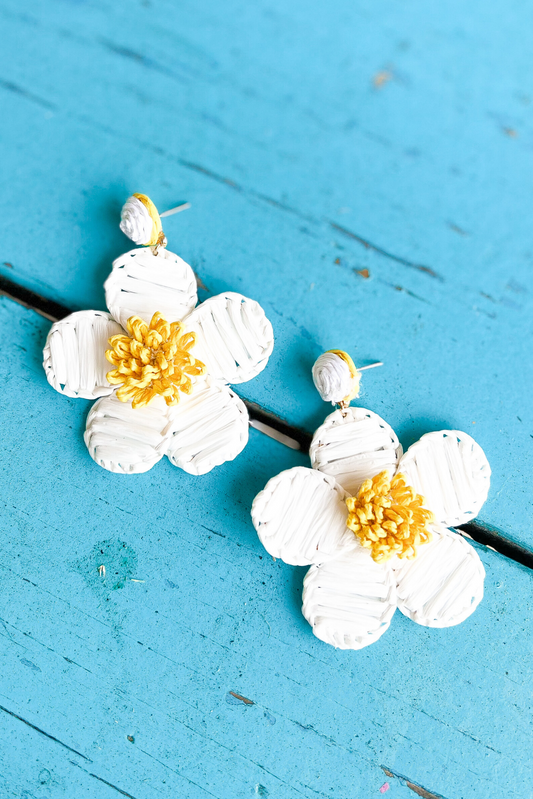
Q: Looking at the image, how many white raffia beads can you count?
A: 2